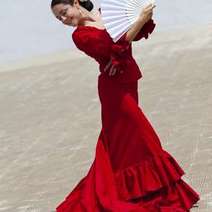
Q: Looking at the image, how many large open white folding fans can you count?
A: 1